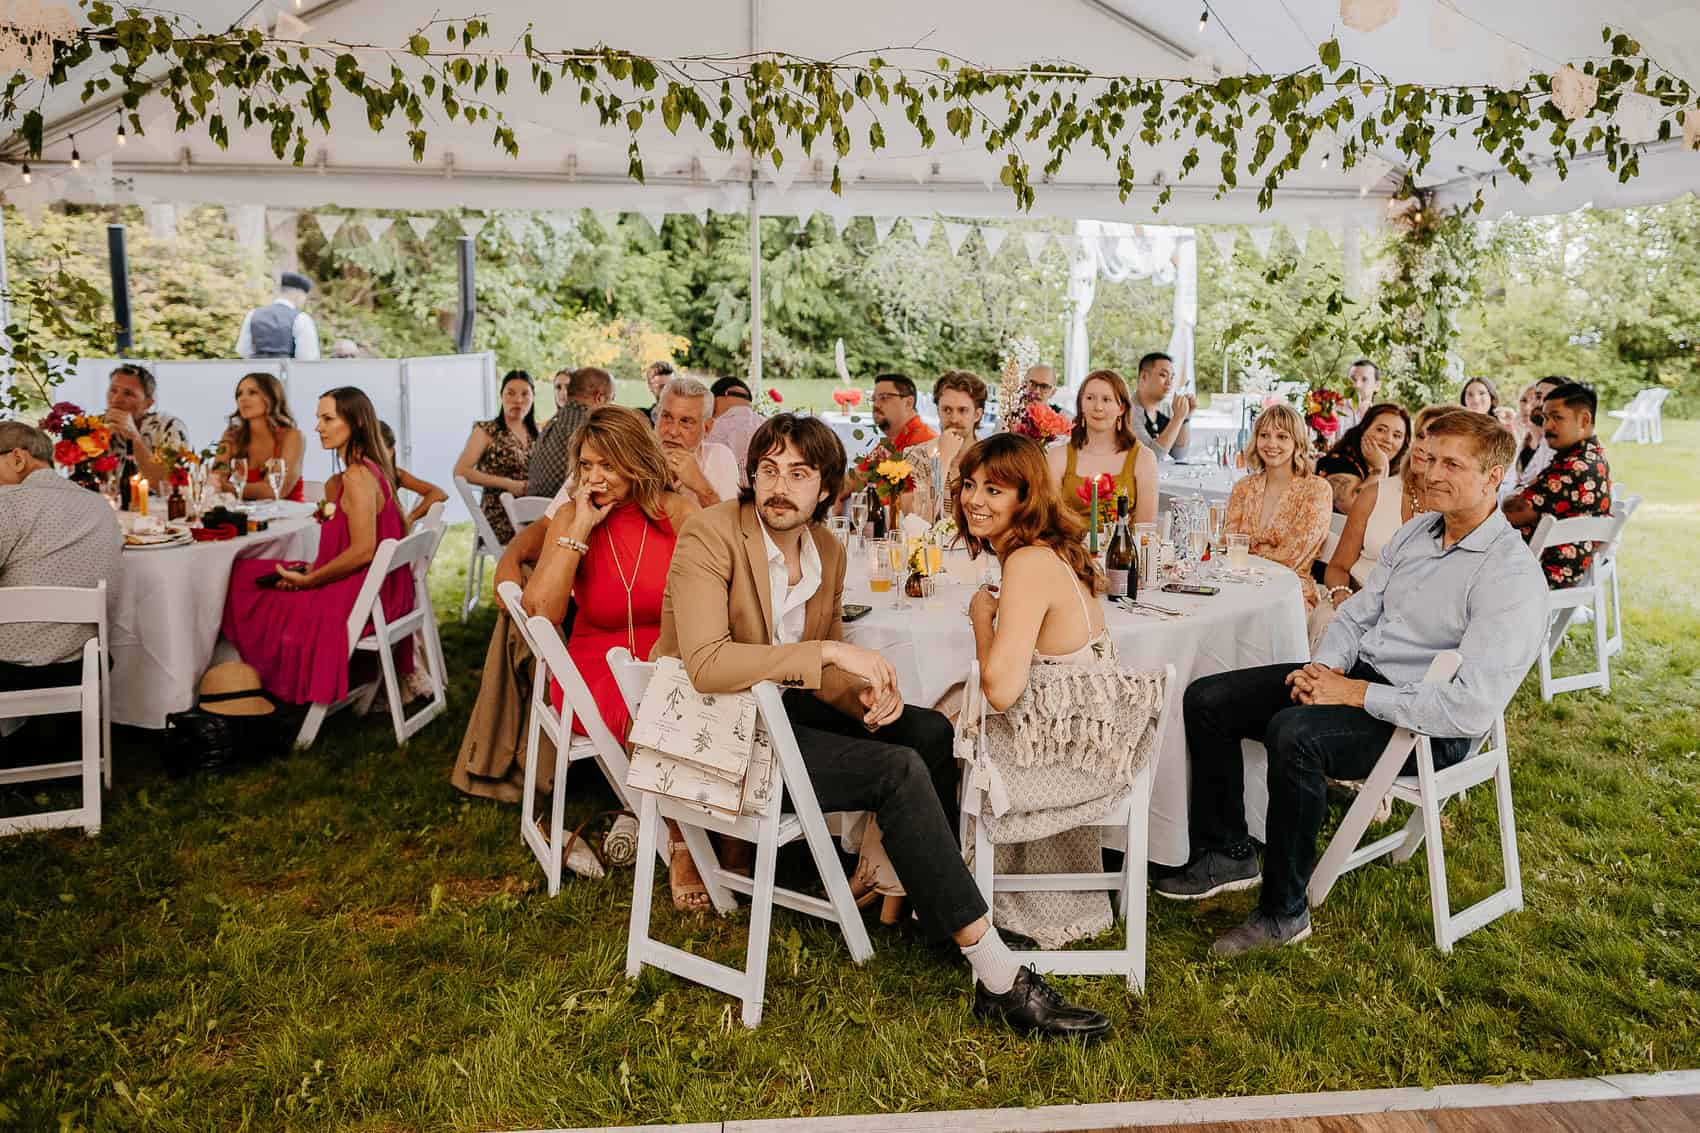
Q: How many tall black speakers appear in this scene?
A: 2